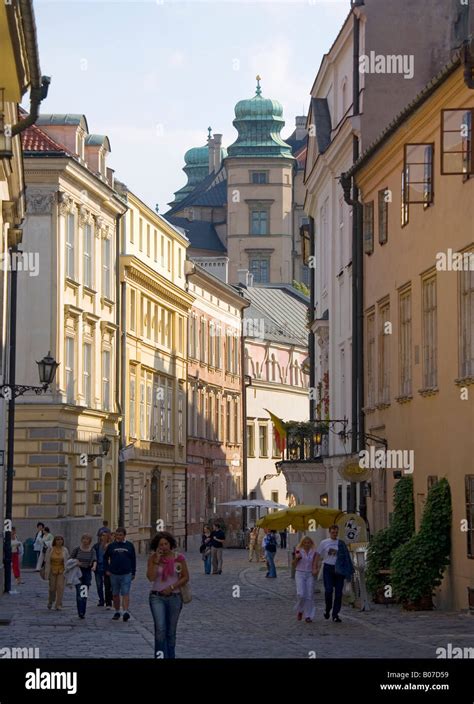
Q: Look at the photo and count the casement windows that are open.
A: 2